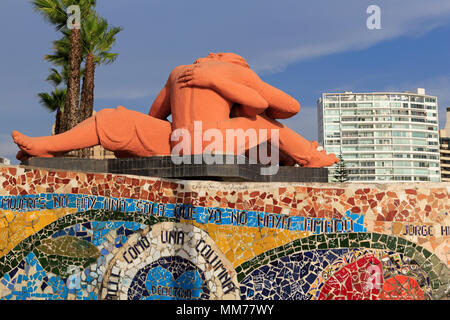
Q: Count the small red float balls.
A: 0